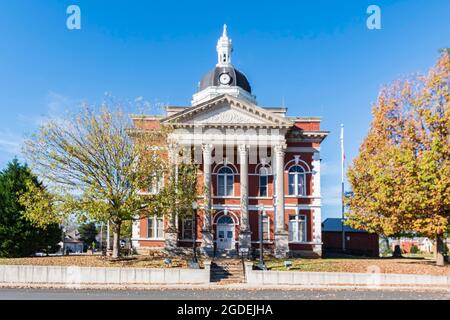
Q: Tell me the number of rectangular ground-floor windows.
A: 4